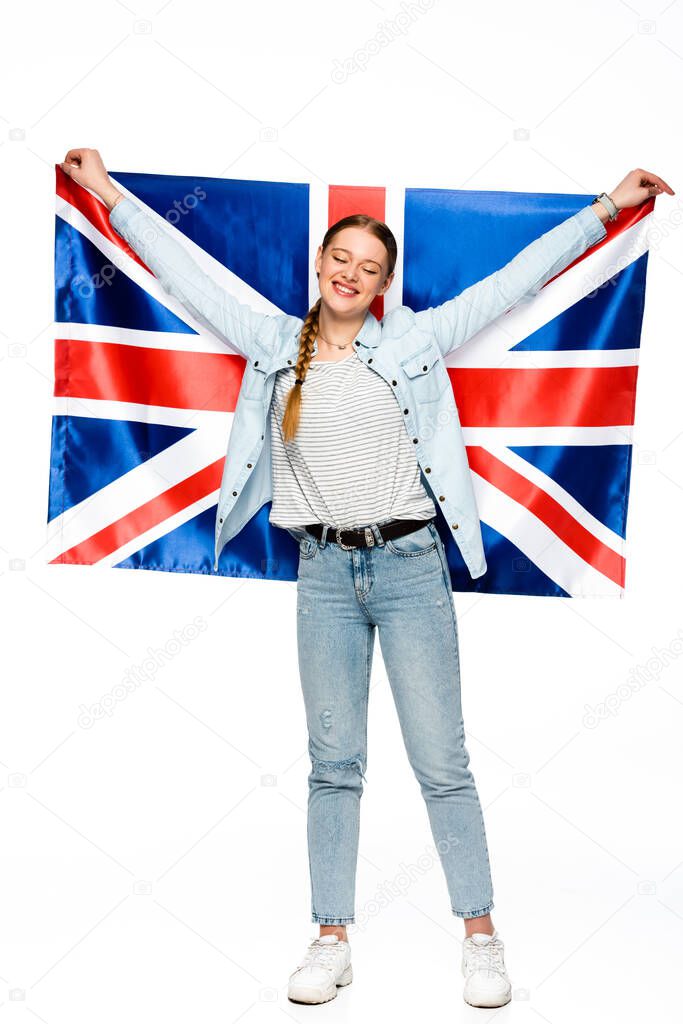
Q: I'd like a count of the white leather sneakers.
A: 2